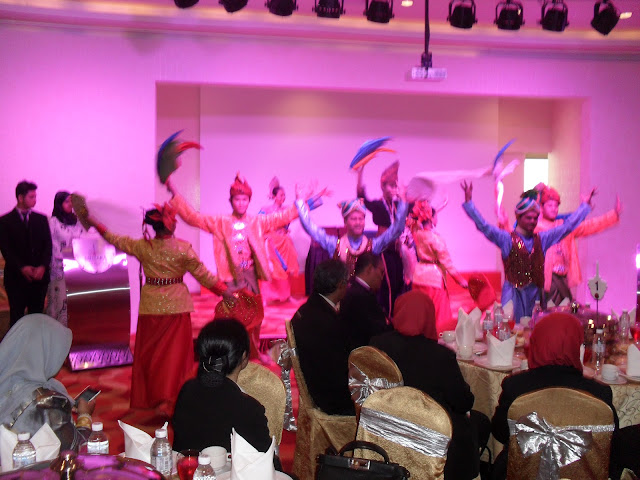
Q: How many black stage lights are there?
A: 9